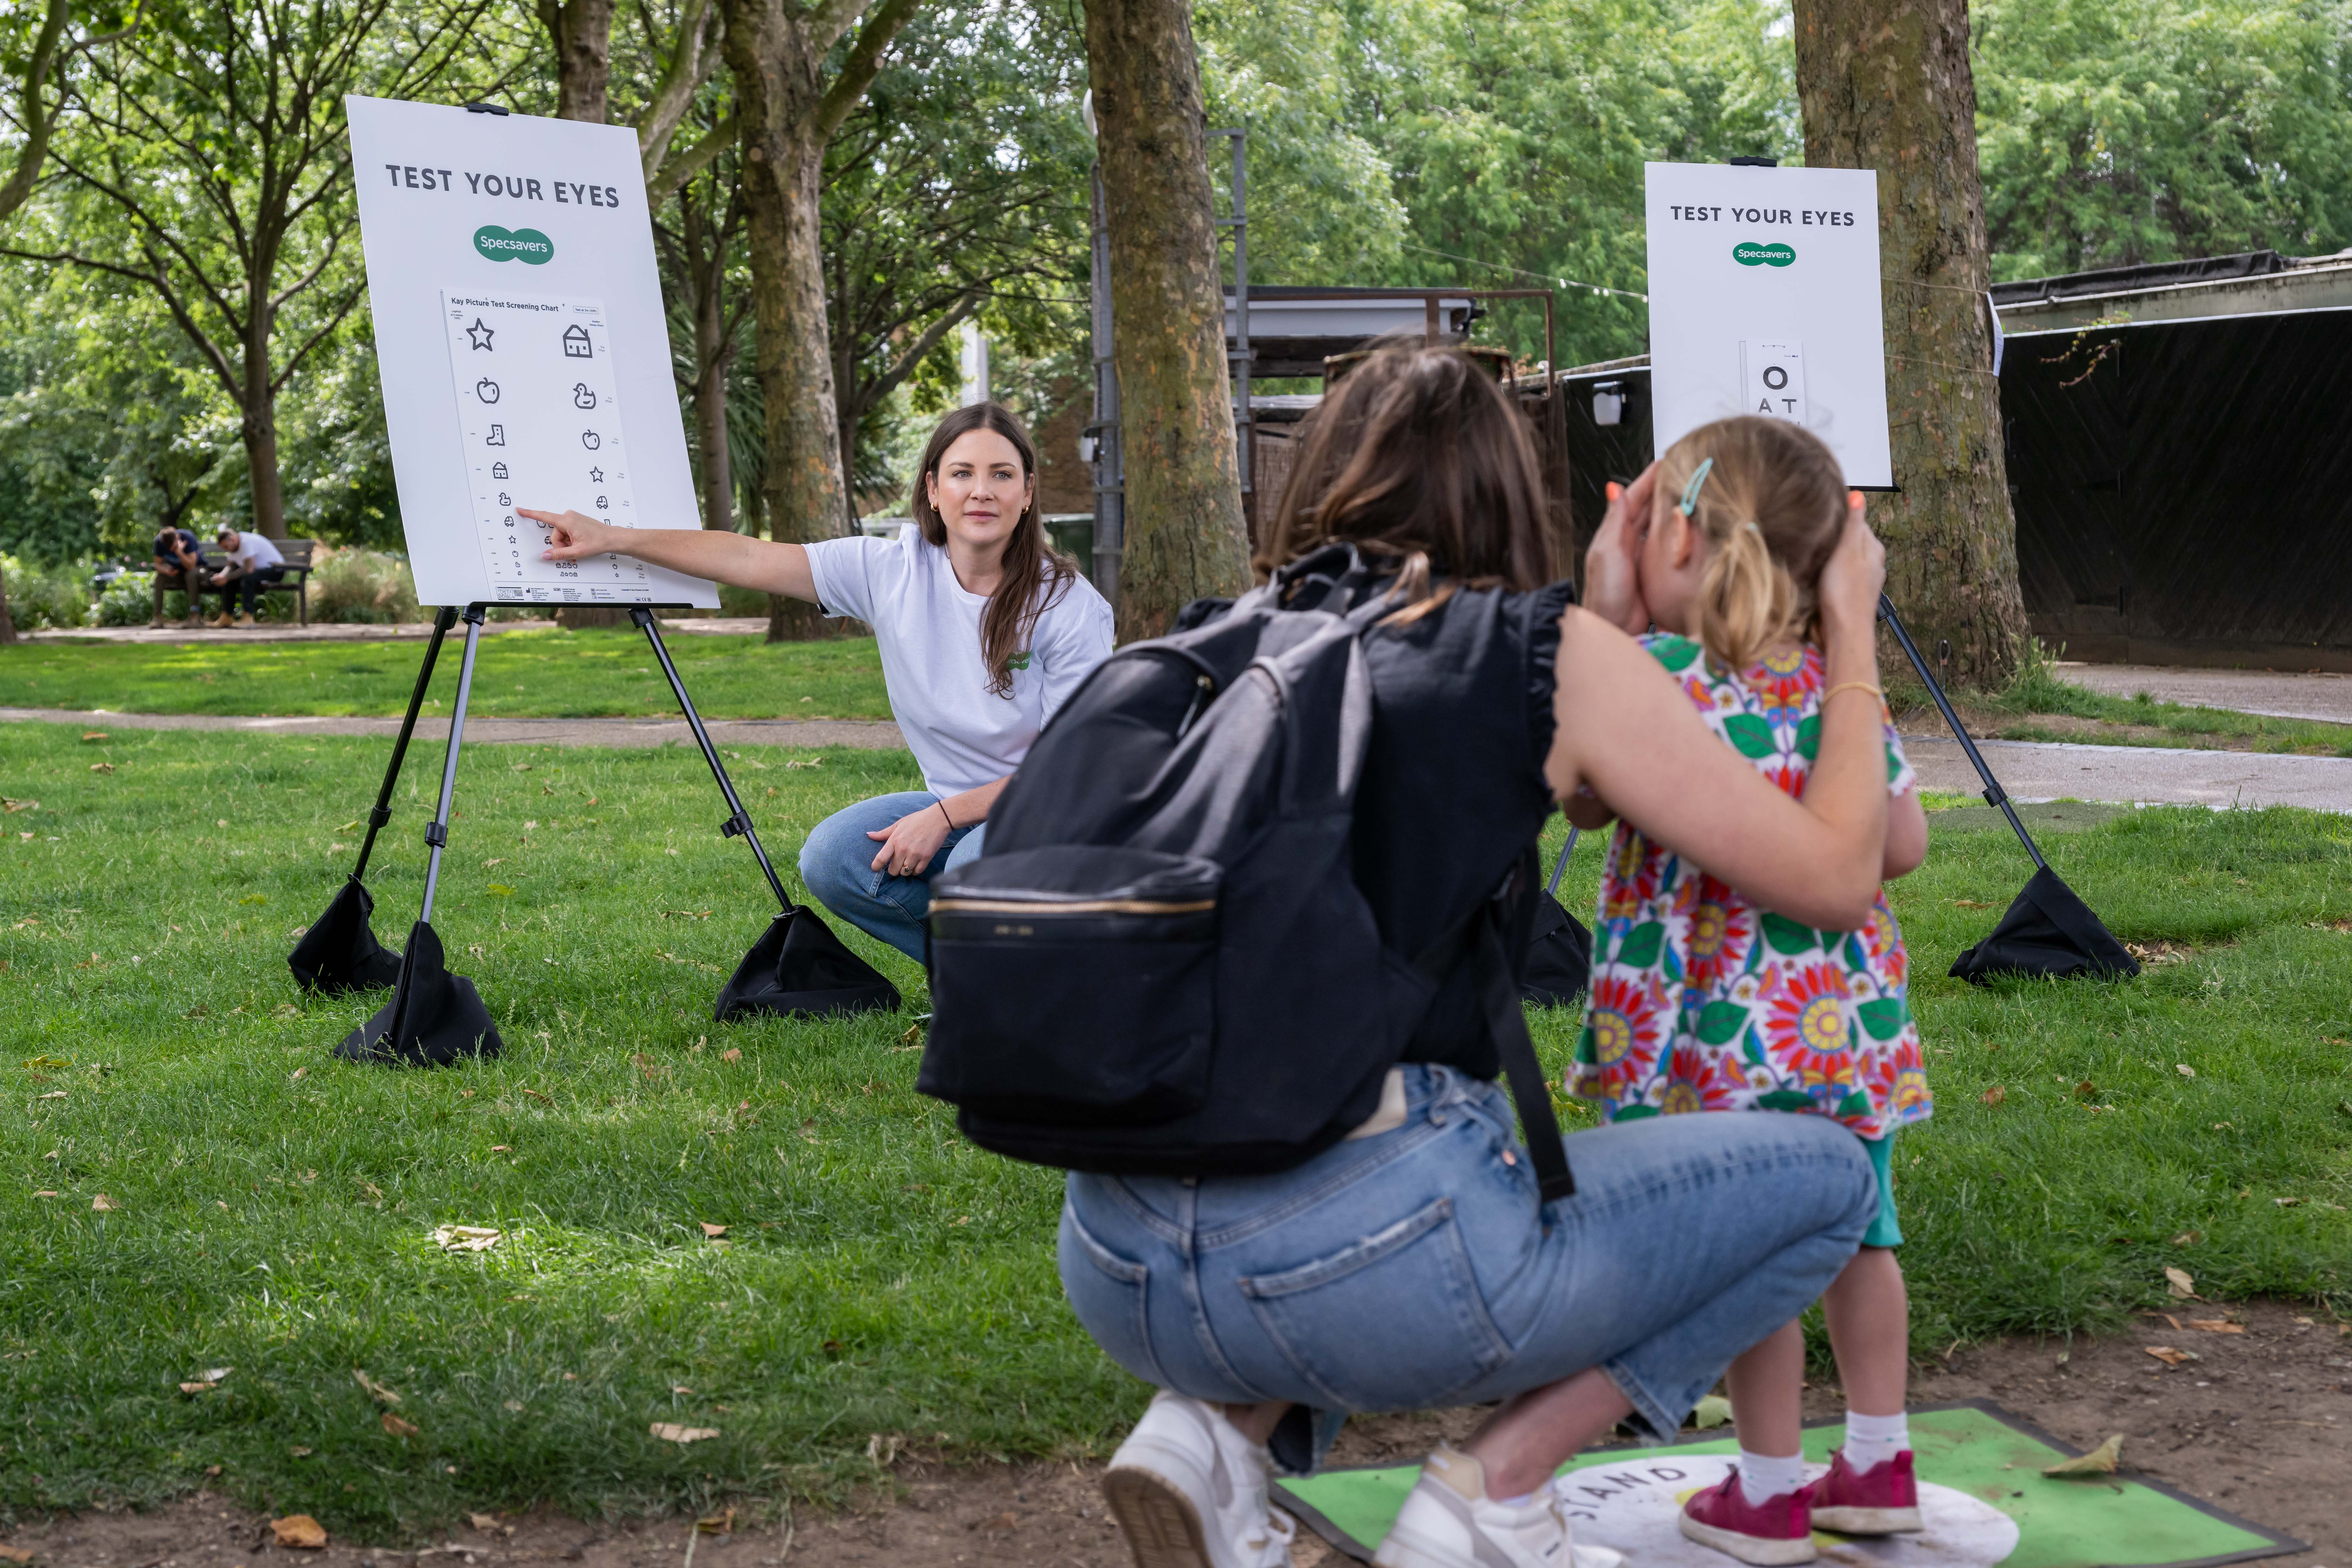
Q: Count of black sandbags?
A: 5